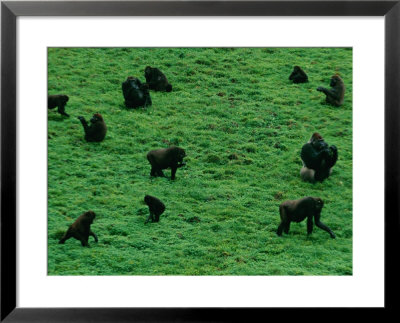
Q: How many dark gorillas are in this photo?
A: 11